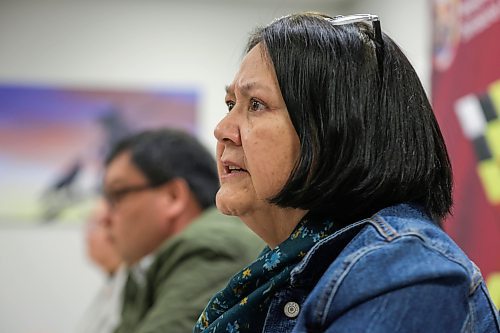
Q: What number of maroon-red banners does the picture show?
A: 1